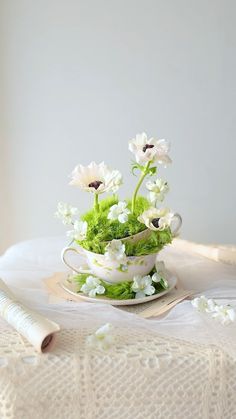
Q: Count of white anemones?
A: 3